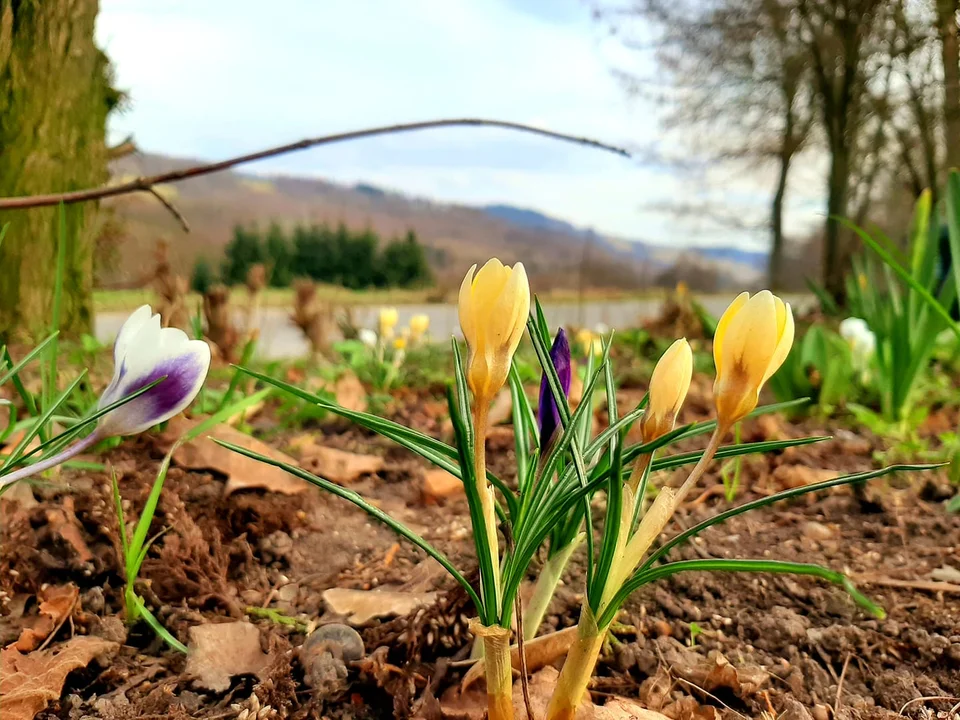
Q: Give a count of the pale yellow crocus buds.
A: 3